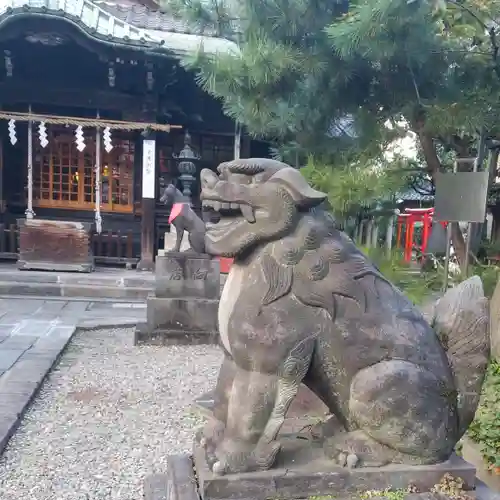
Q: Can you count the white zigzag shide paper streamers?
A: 4